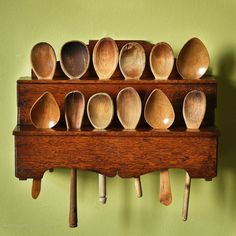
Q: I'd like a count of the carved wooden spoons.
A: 12